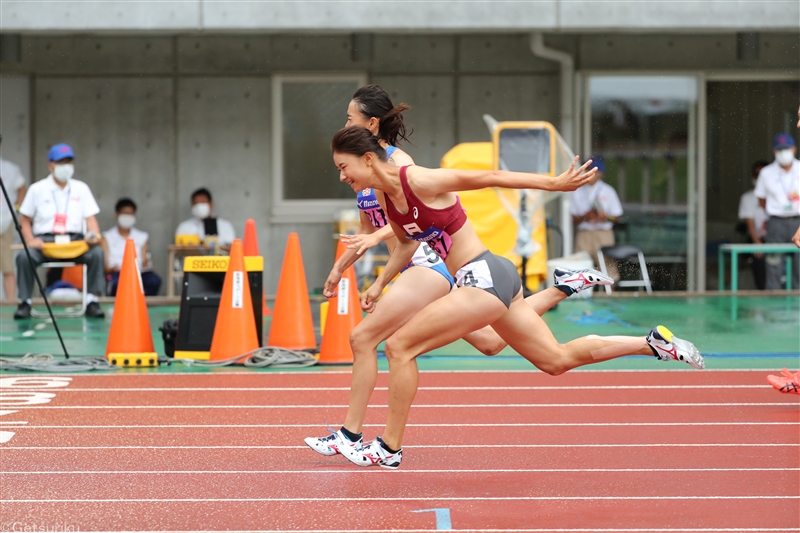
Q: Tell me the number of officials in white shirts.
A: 7